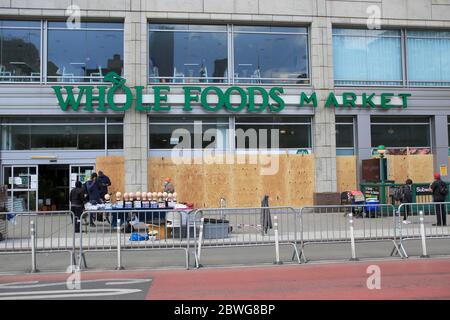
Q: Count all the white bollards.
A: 6